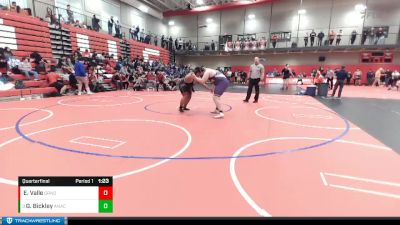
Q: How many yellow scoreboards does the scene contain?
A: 0